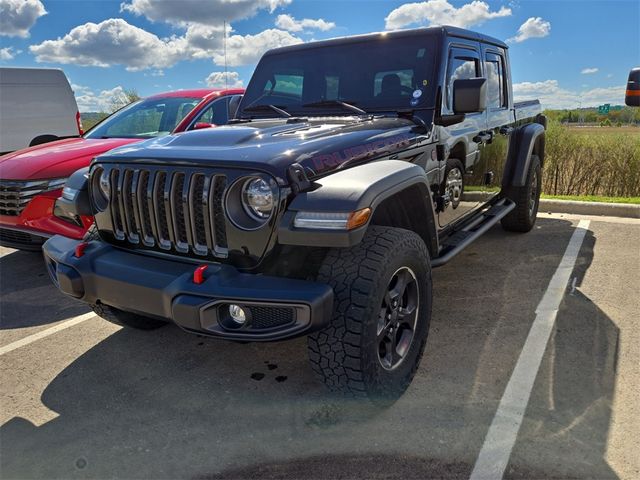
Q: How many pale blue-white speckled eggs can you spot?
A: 0